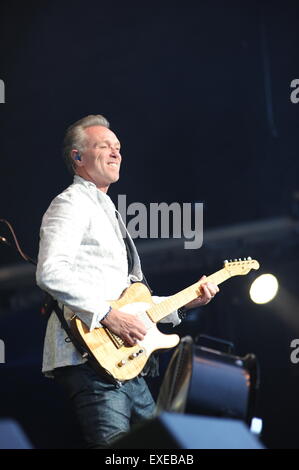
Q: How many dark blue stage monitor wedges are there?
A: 2